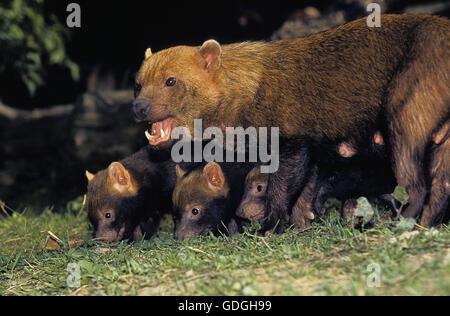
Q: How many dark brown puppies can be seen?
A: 3